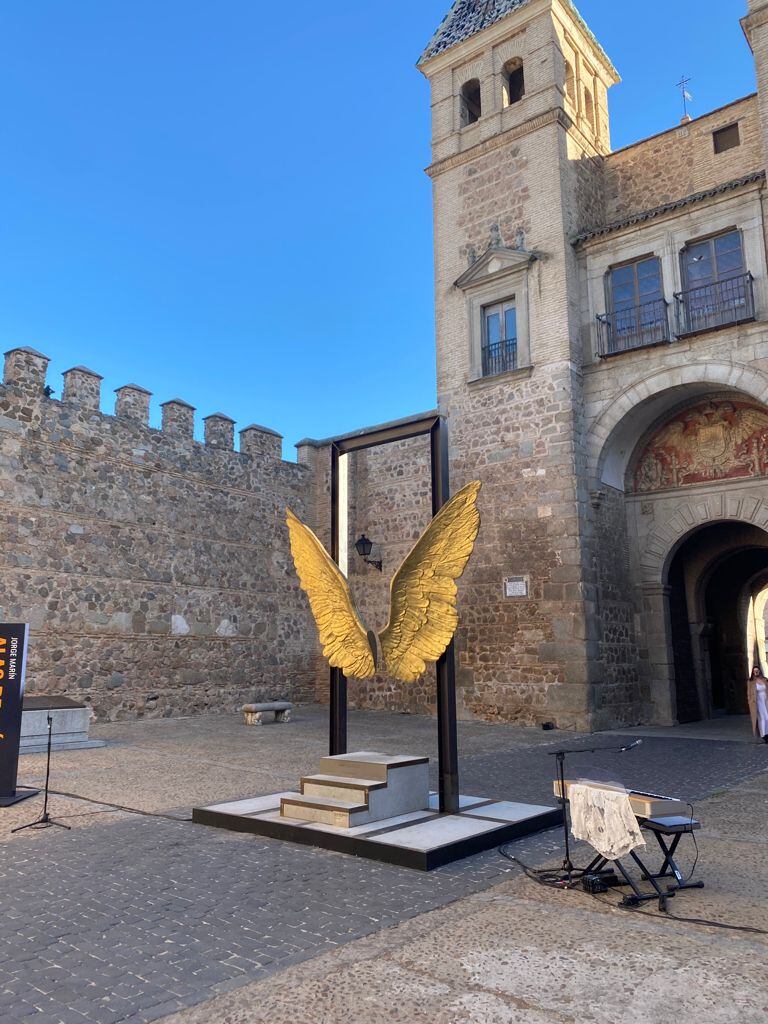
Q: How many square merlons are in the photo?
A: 6